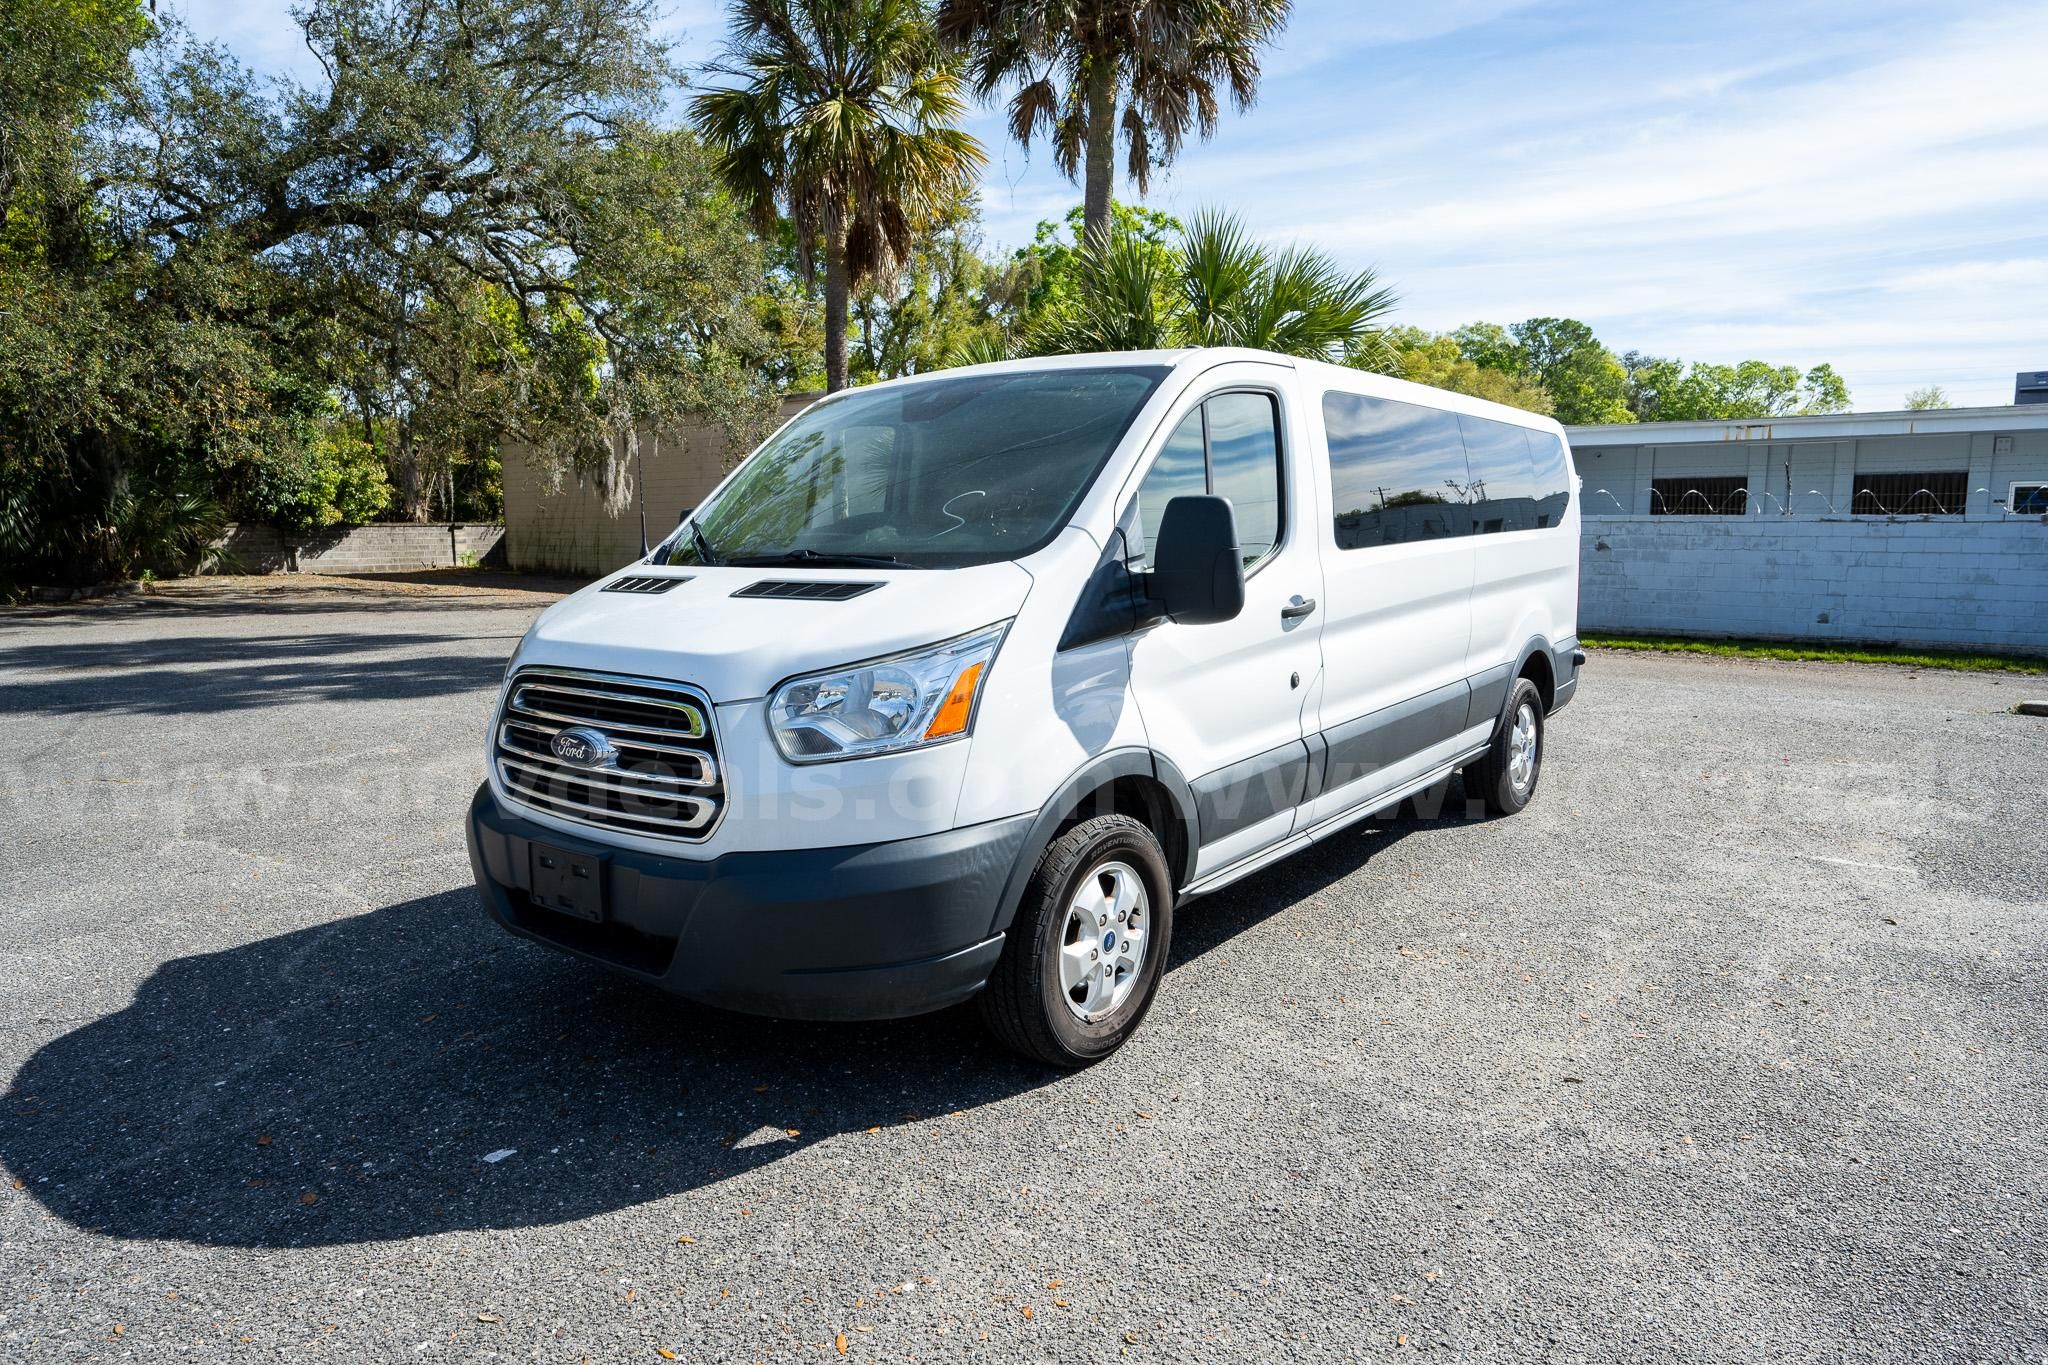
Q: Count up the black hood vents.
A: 2